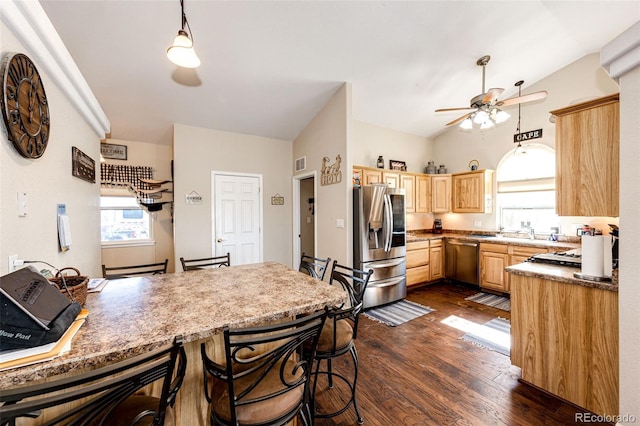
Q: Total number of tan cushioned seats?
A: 3